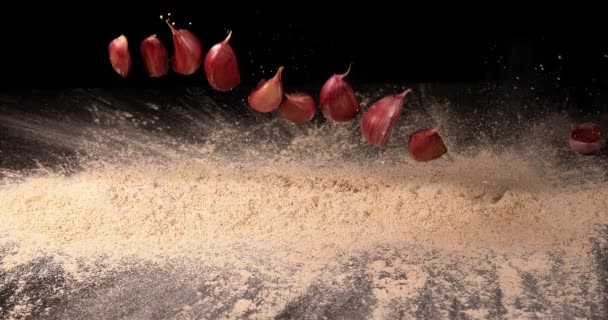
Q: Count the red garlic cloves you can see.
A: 10